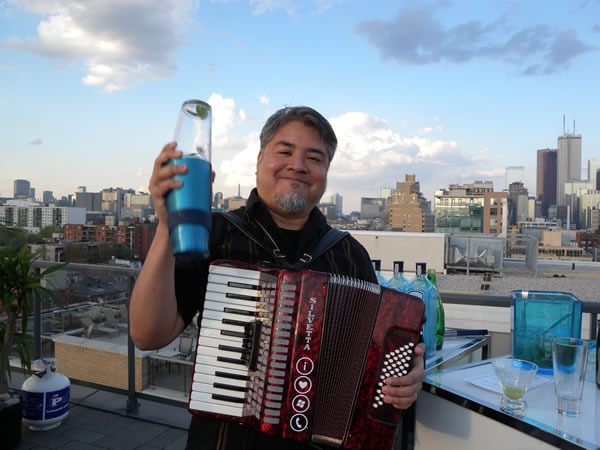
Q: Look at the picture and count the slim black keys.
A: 10